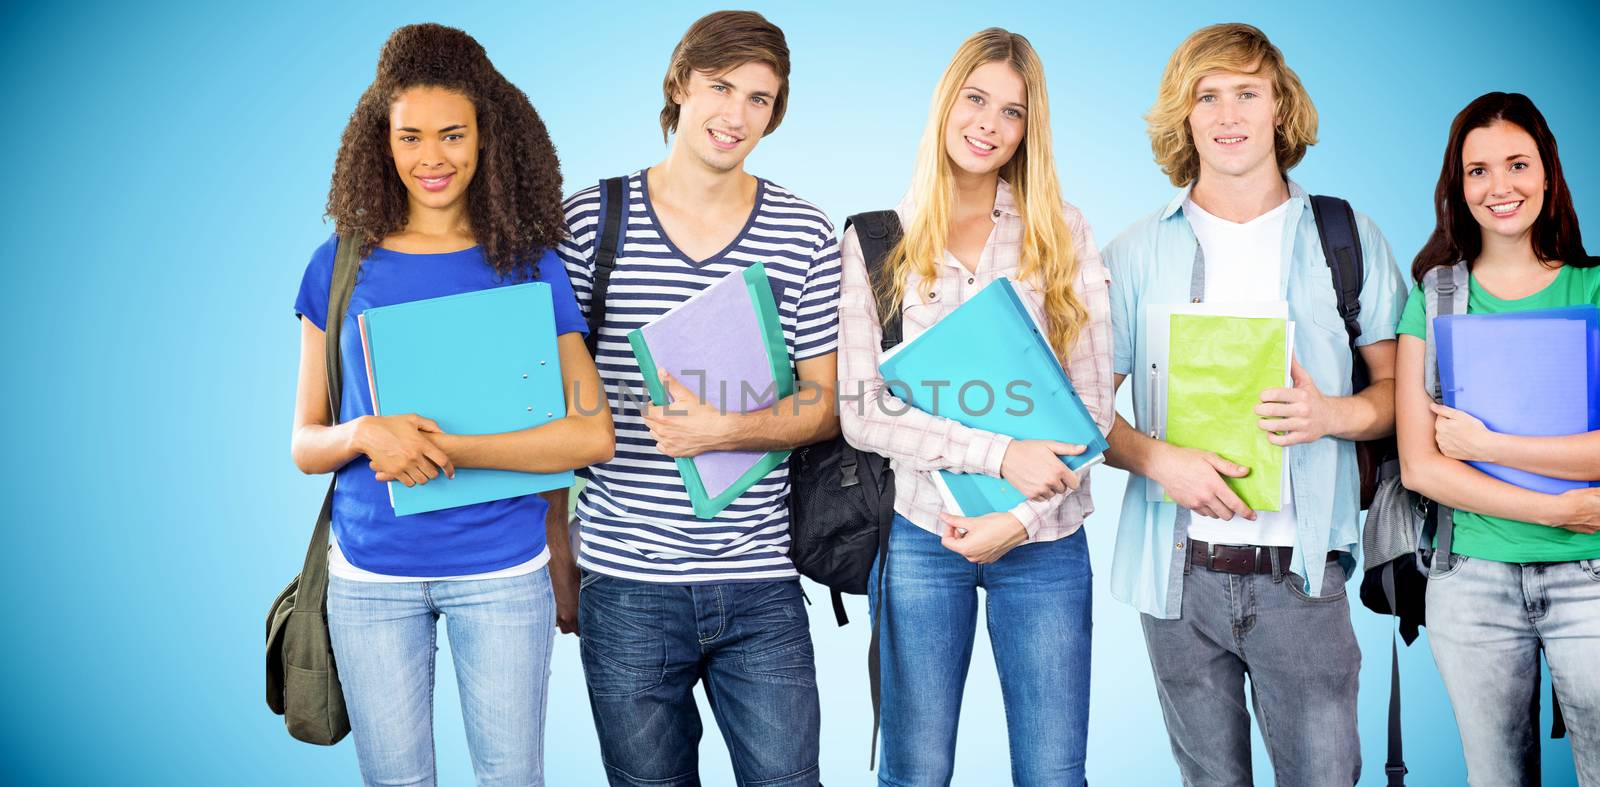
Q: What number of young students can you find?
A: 5